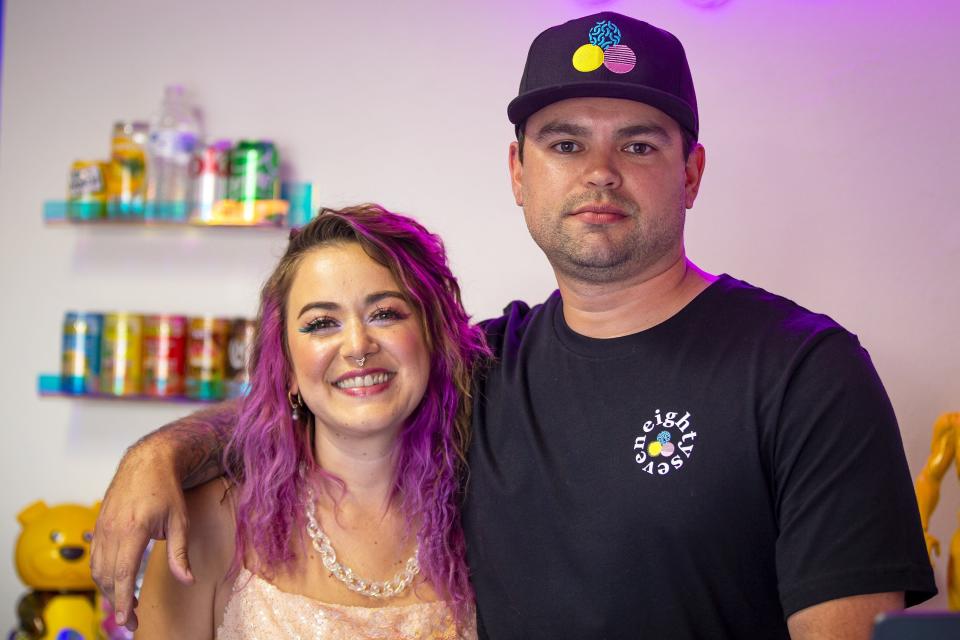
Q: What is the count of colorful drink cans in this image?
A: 9